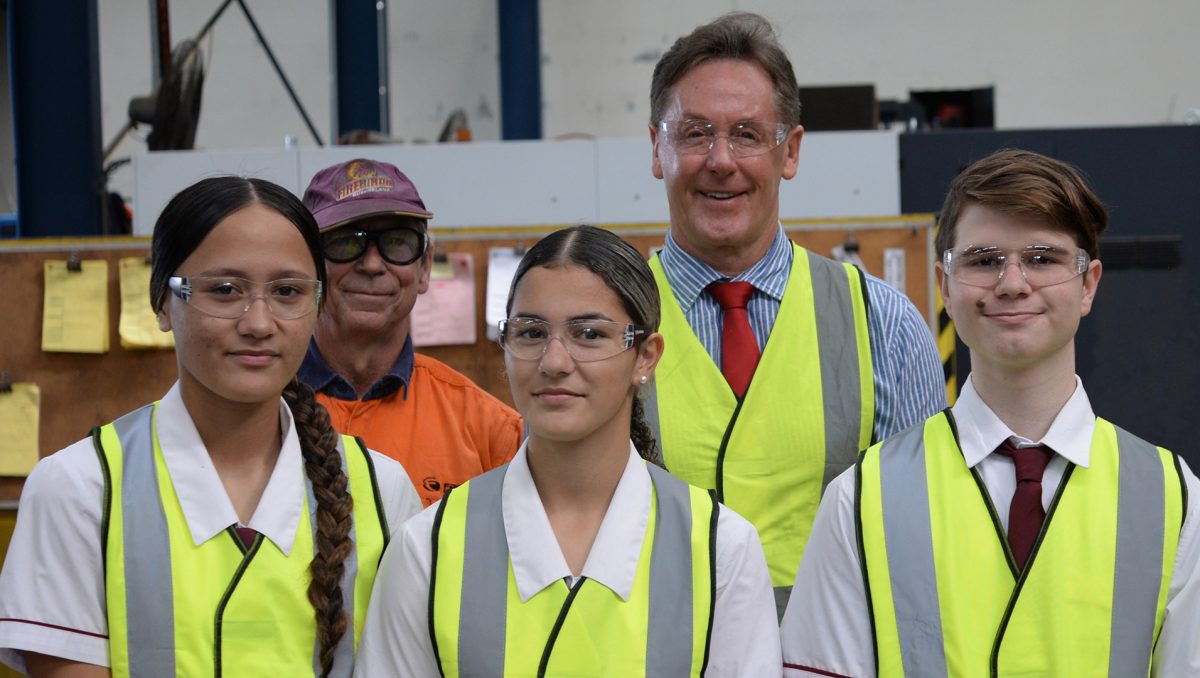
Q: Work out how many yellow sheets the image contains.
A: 3